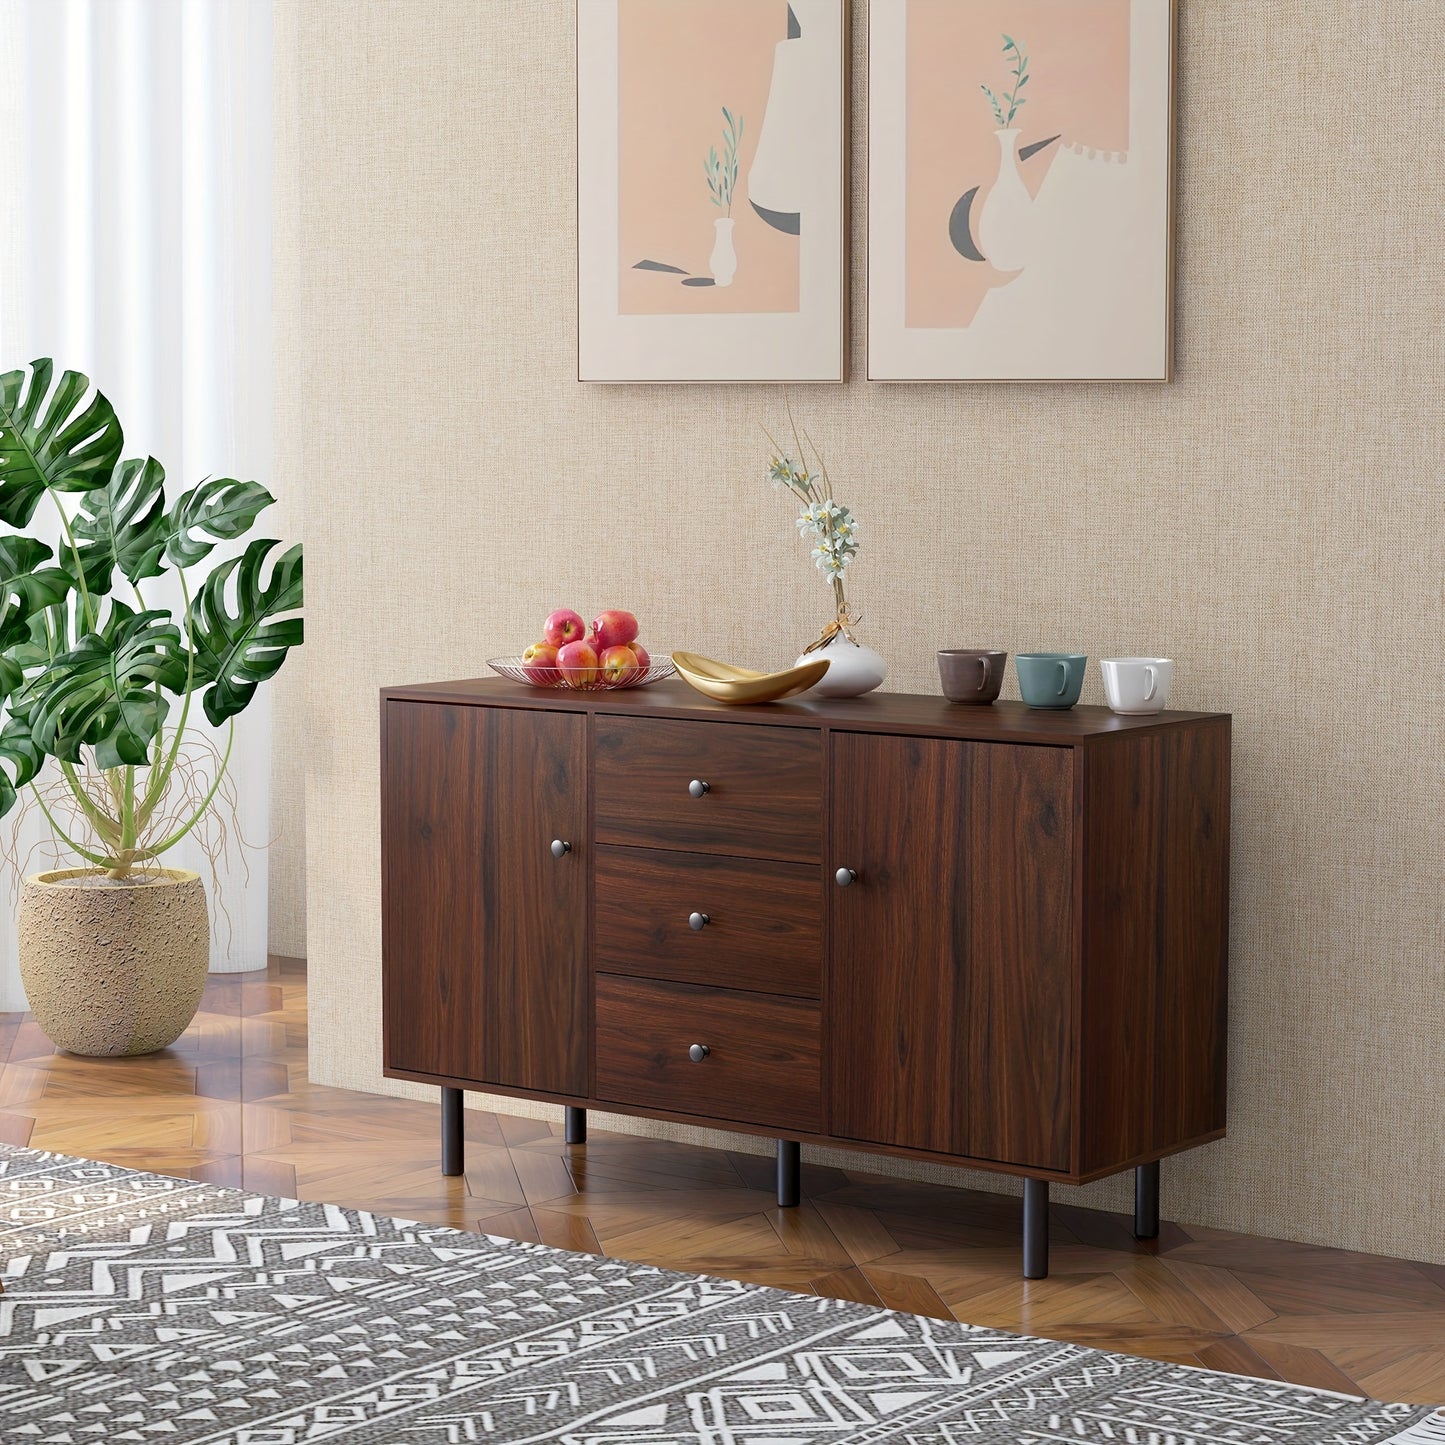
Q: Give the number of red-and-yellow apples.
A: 7